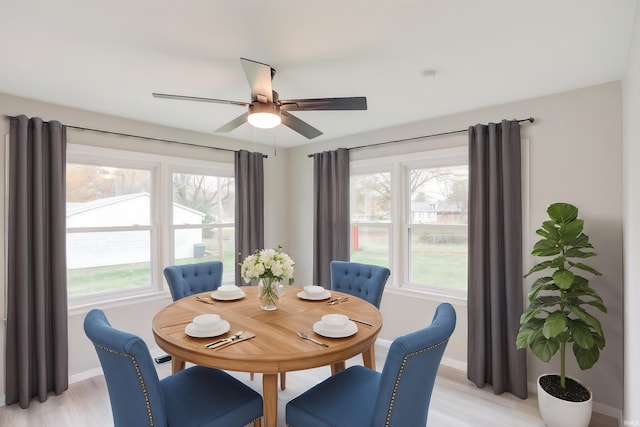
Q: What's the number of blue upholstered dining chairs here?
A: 4